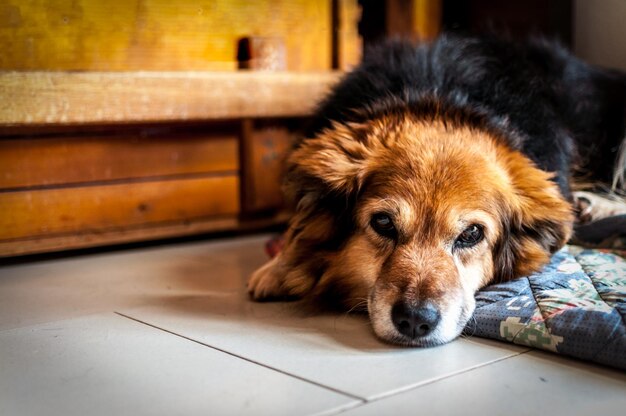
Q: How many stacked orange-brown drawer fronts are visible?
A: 2